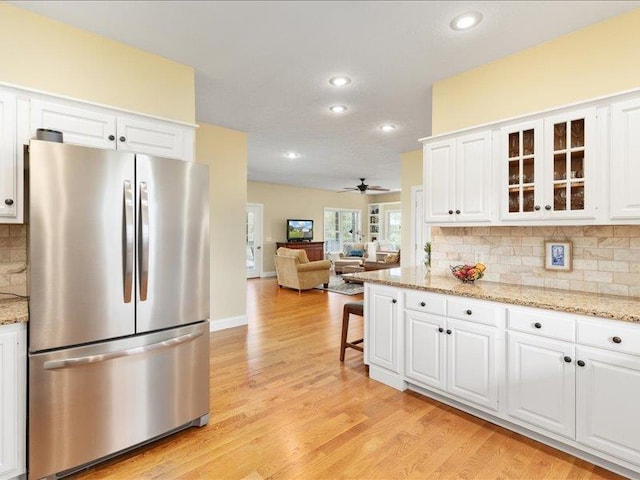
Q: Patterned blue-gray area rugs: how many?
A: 1